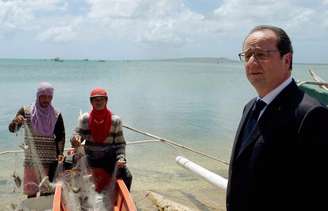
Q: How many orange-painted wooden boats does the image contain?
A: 1